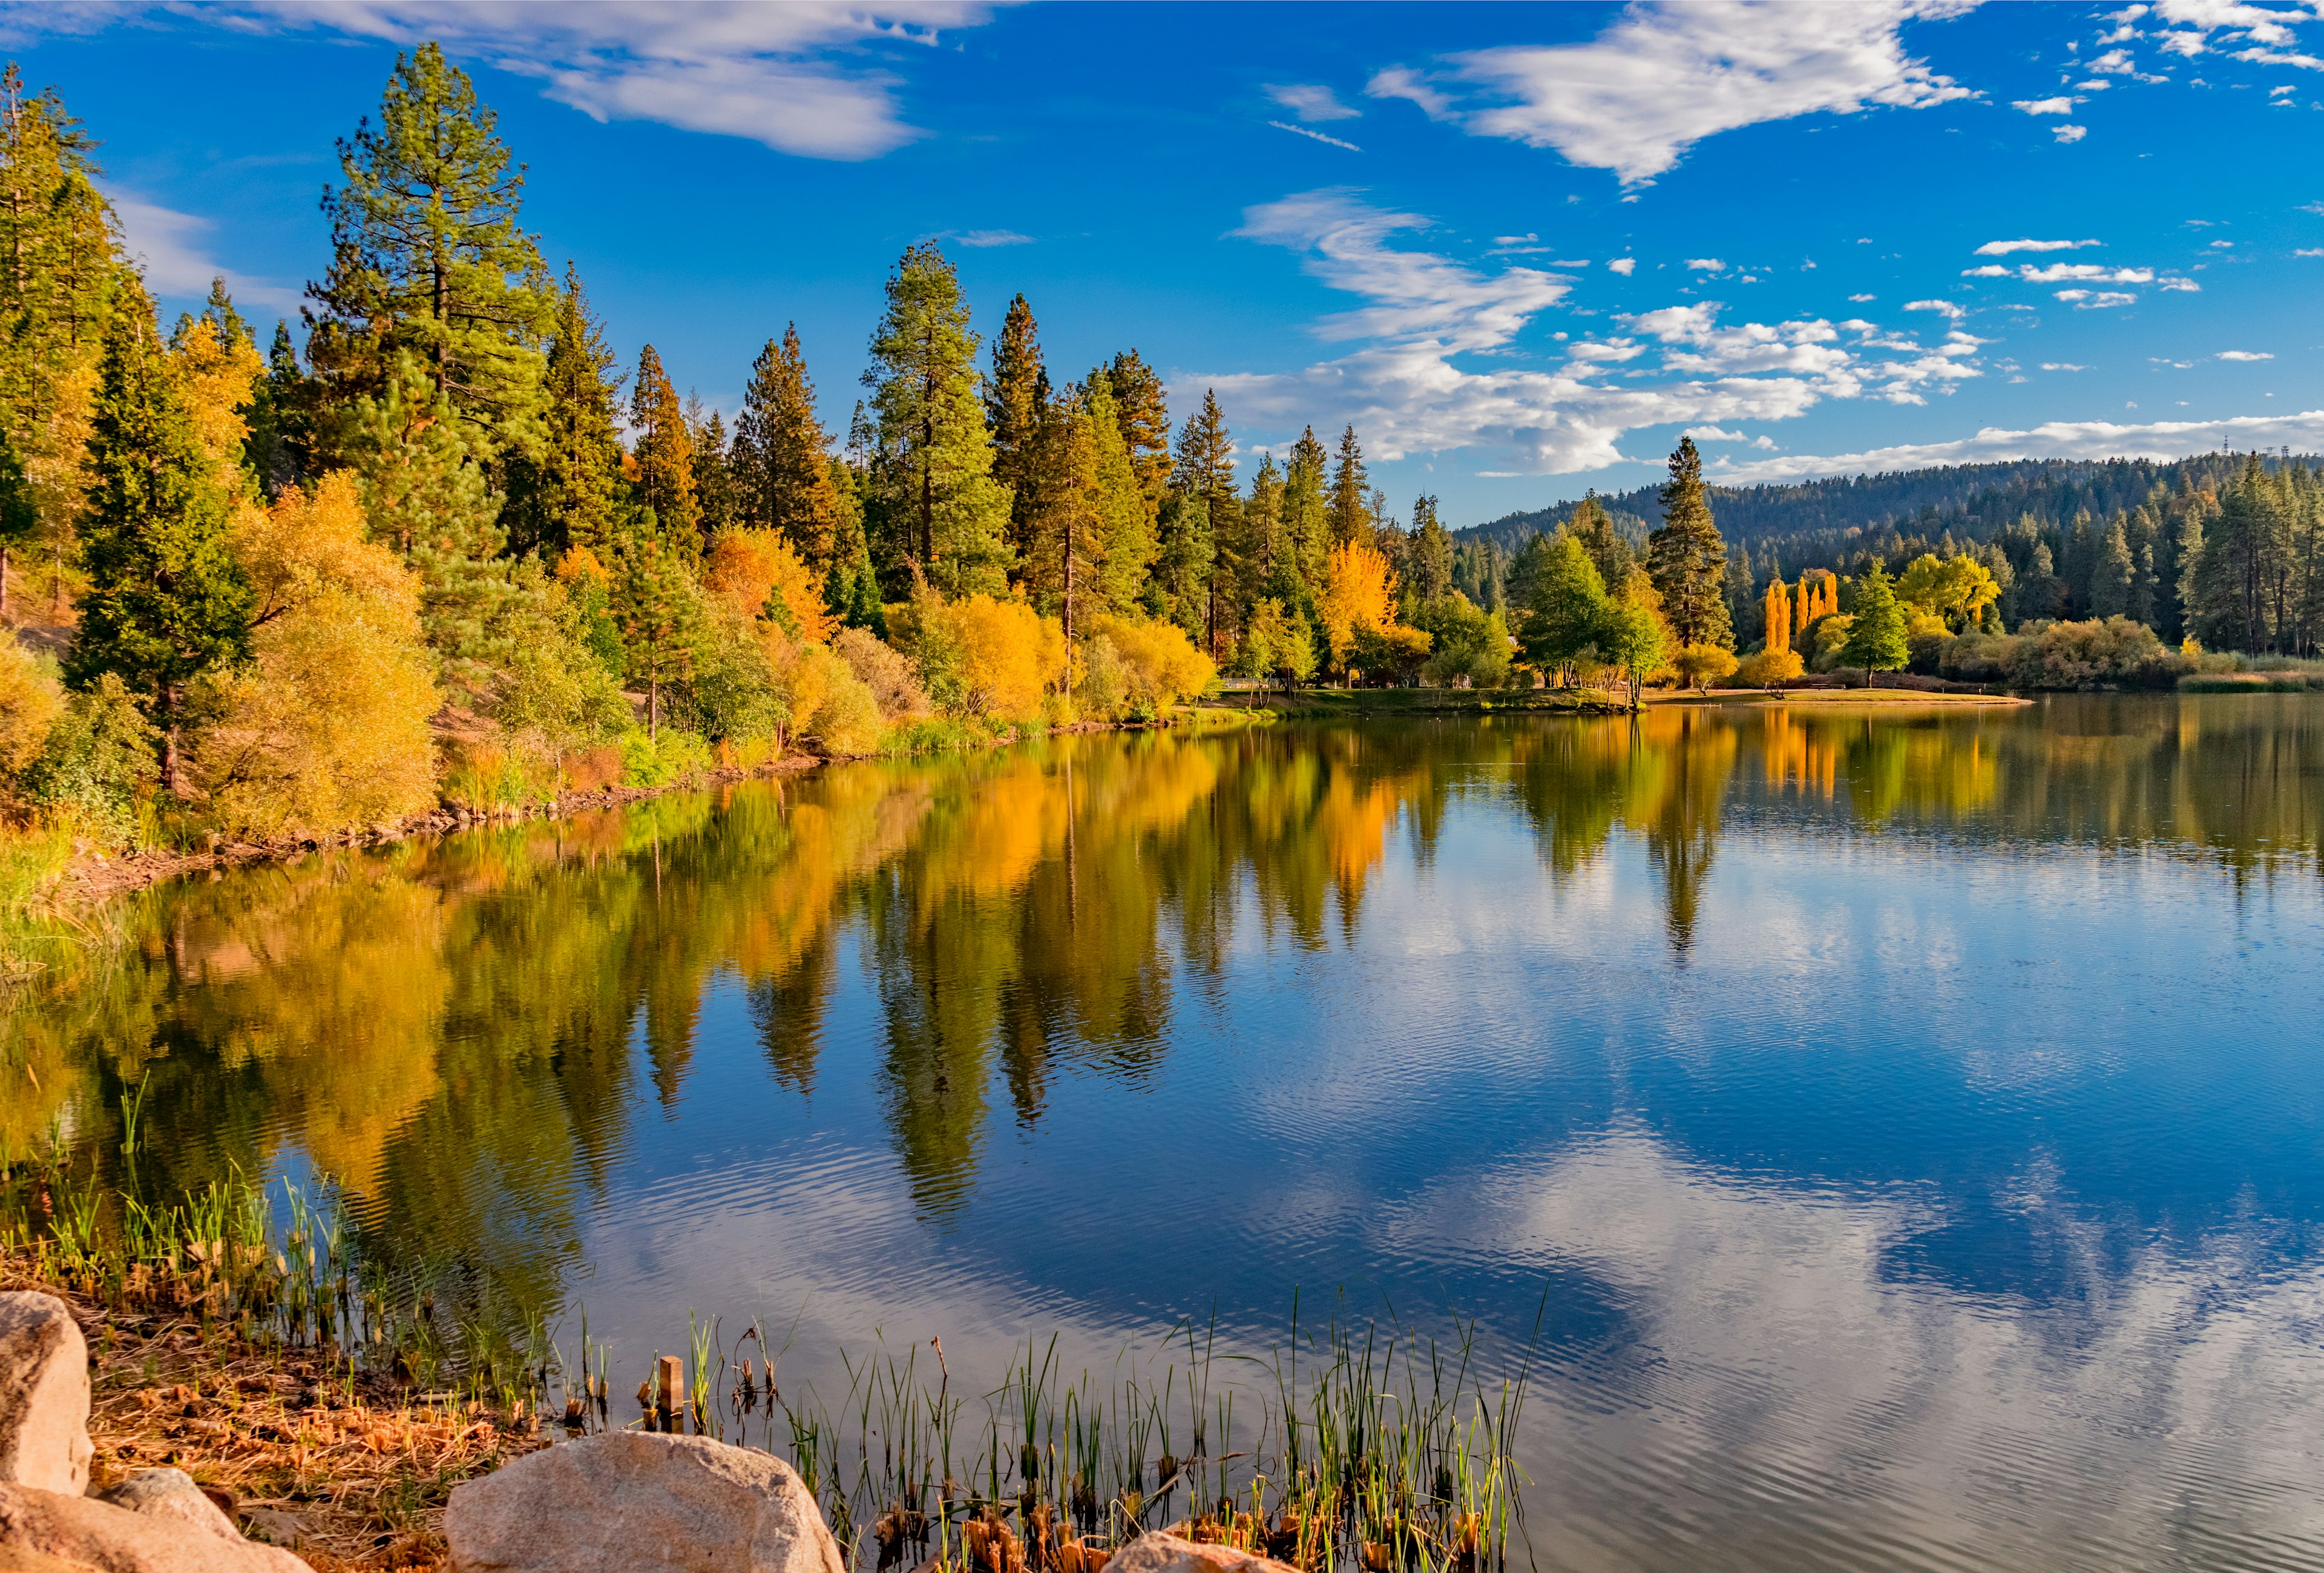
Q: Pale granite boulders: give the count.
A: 5